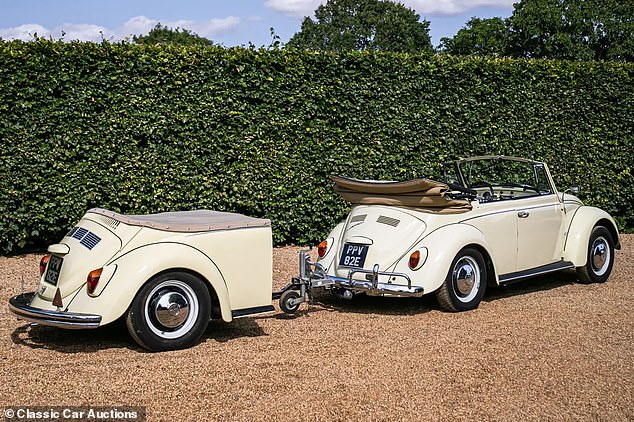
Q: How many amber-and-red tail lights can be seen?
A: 4